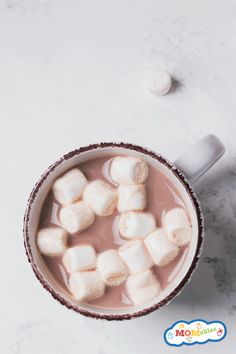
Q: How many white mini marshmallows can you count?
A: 15